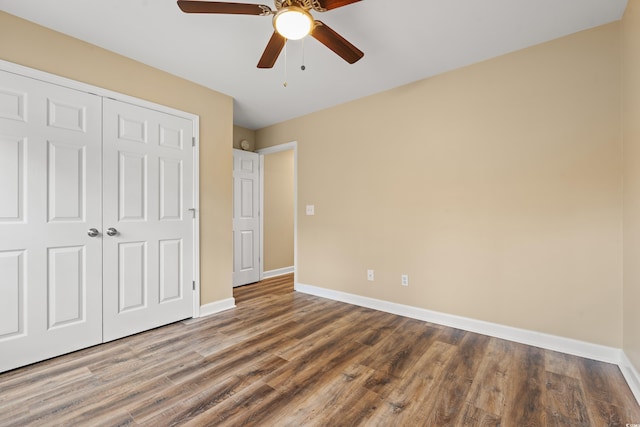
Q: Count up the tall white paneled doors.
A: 3